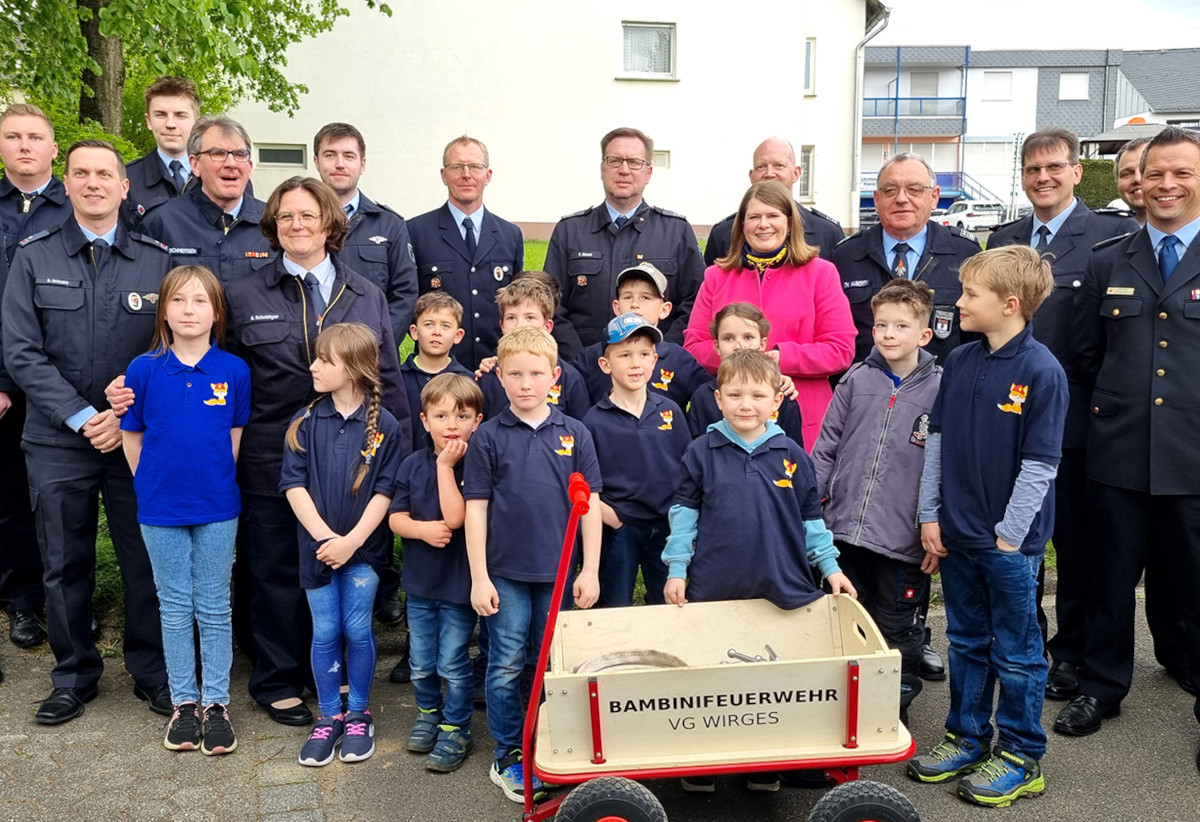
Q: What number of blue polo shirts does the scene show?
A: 11